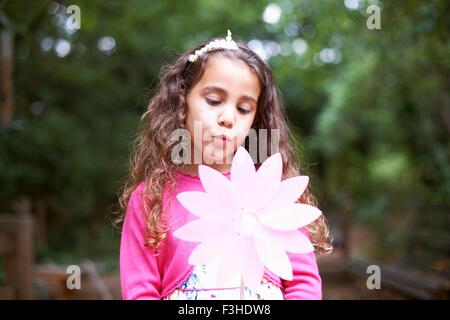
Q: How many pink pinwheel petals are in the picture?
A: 12